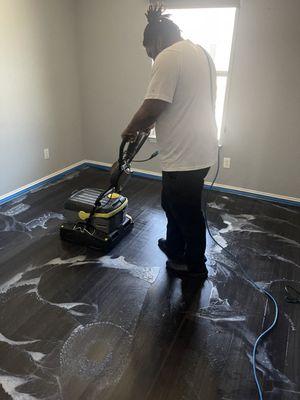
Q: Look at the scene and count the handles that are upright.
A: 1